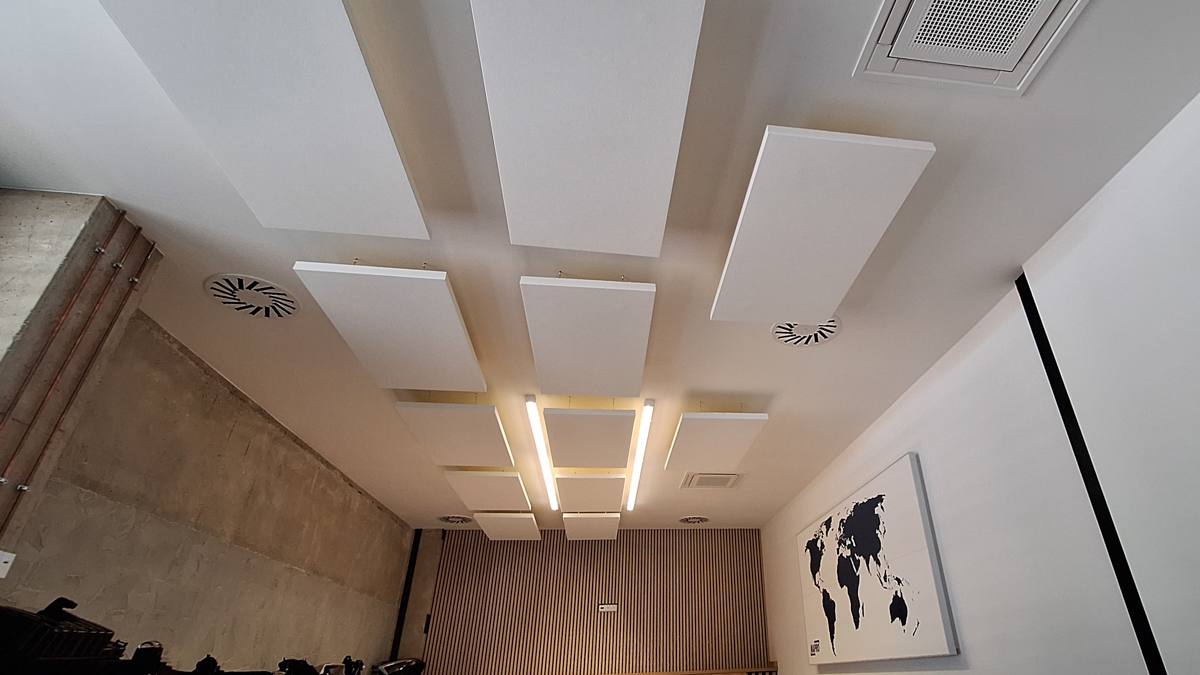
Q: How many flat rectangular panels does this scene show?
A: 12